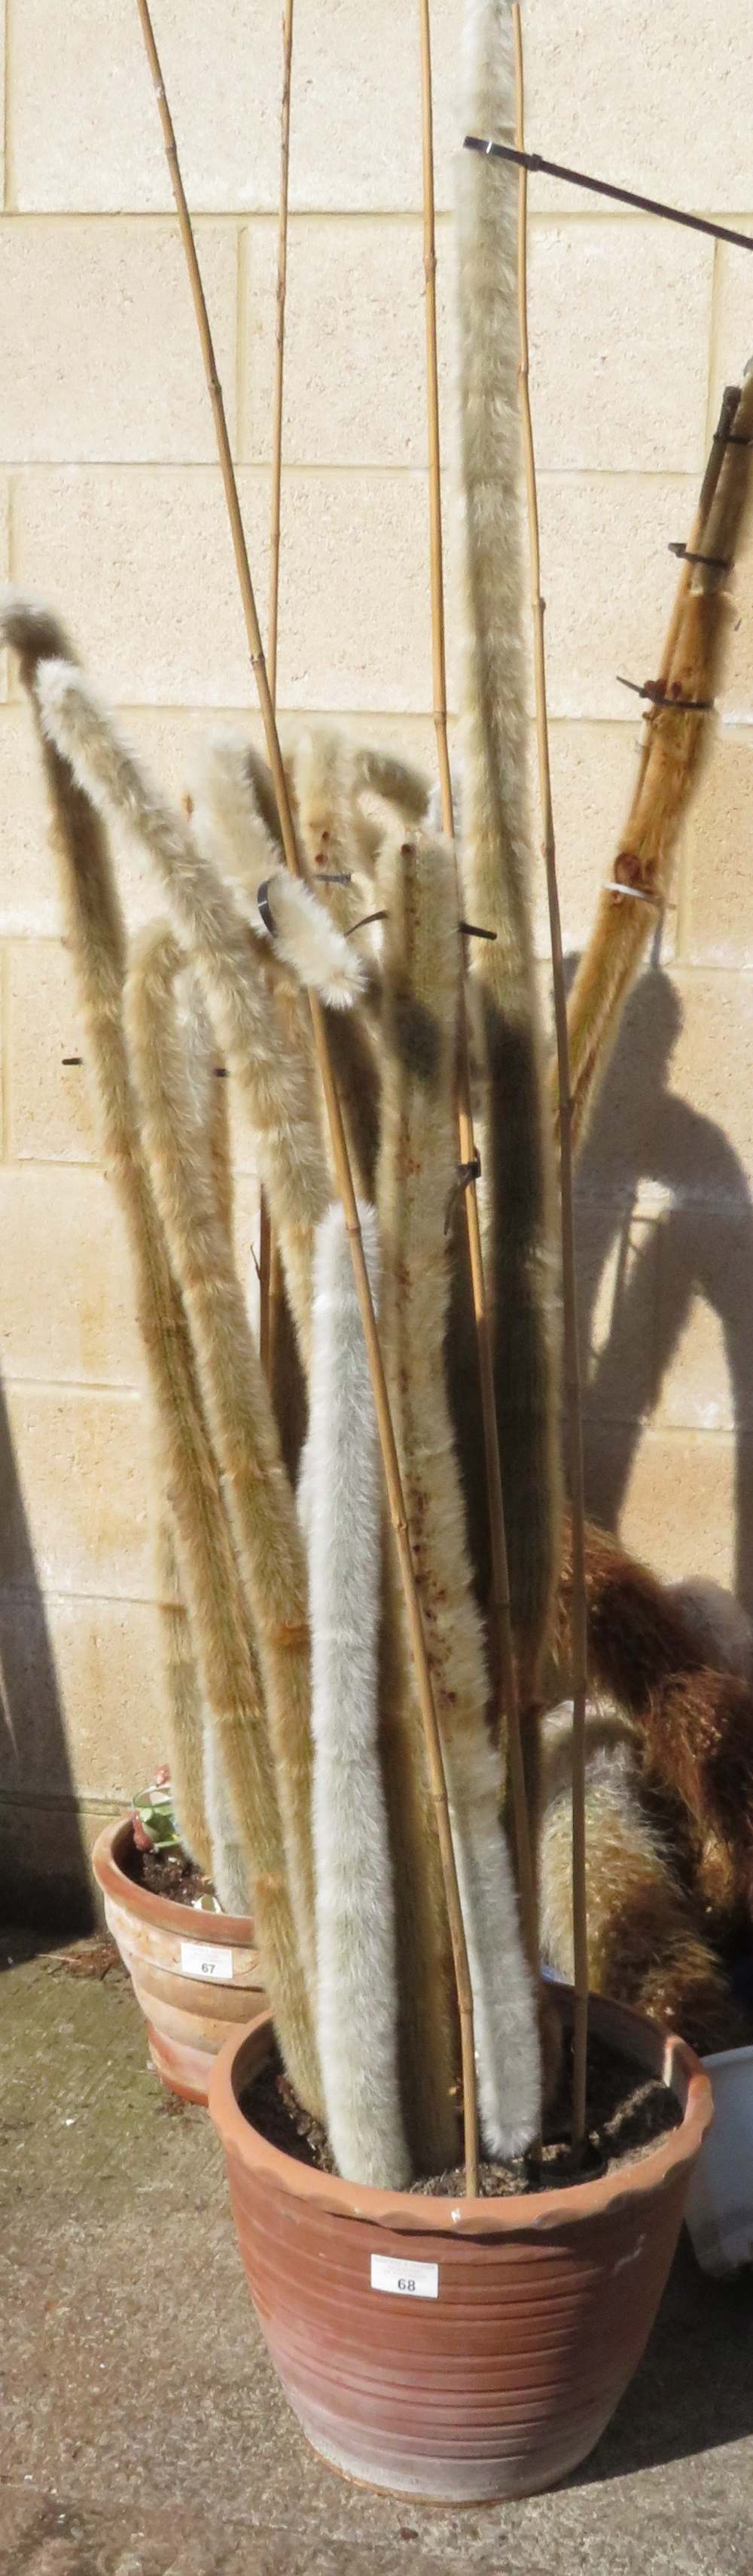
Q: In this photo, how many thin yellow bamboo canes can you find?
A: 4